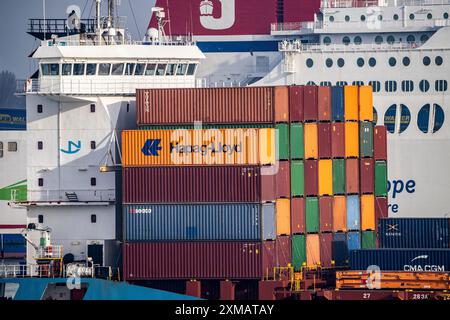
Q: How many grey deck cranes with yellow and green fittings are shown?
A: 1